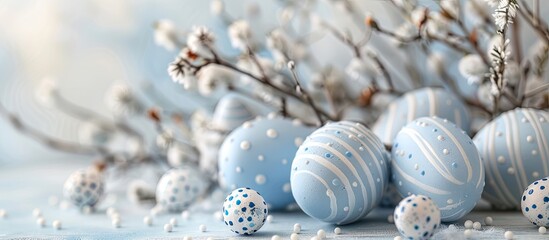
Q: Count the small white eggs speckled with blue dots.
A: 5